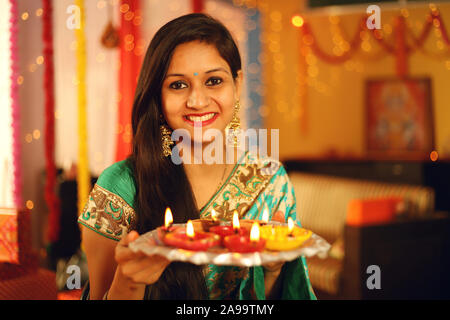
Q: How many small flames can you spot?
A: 7